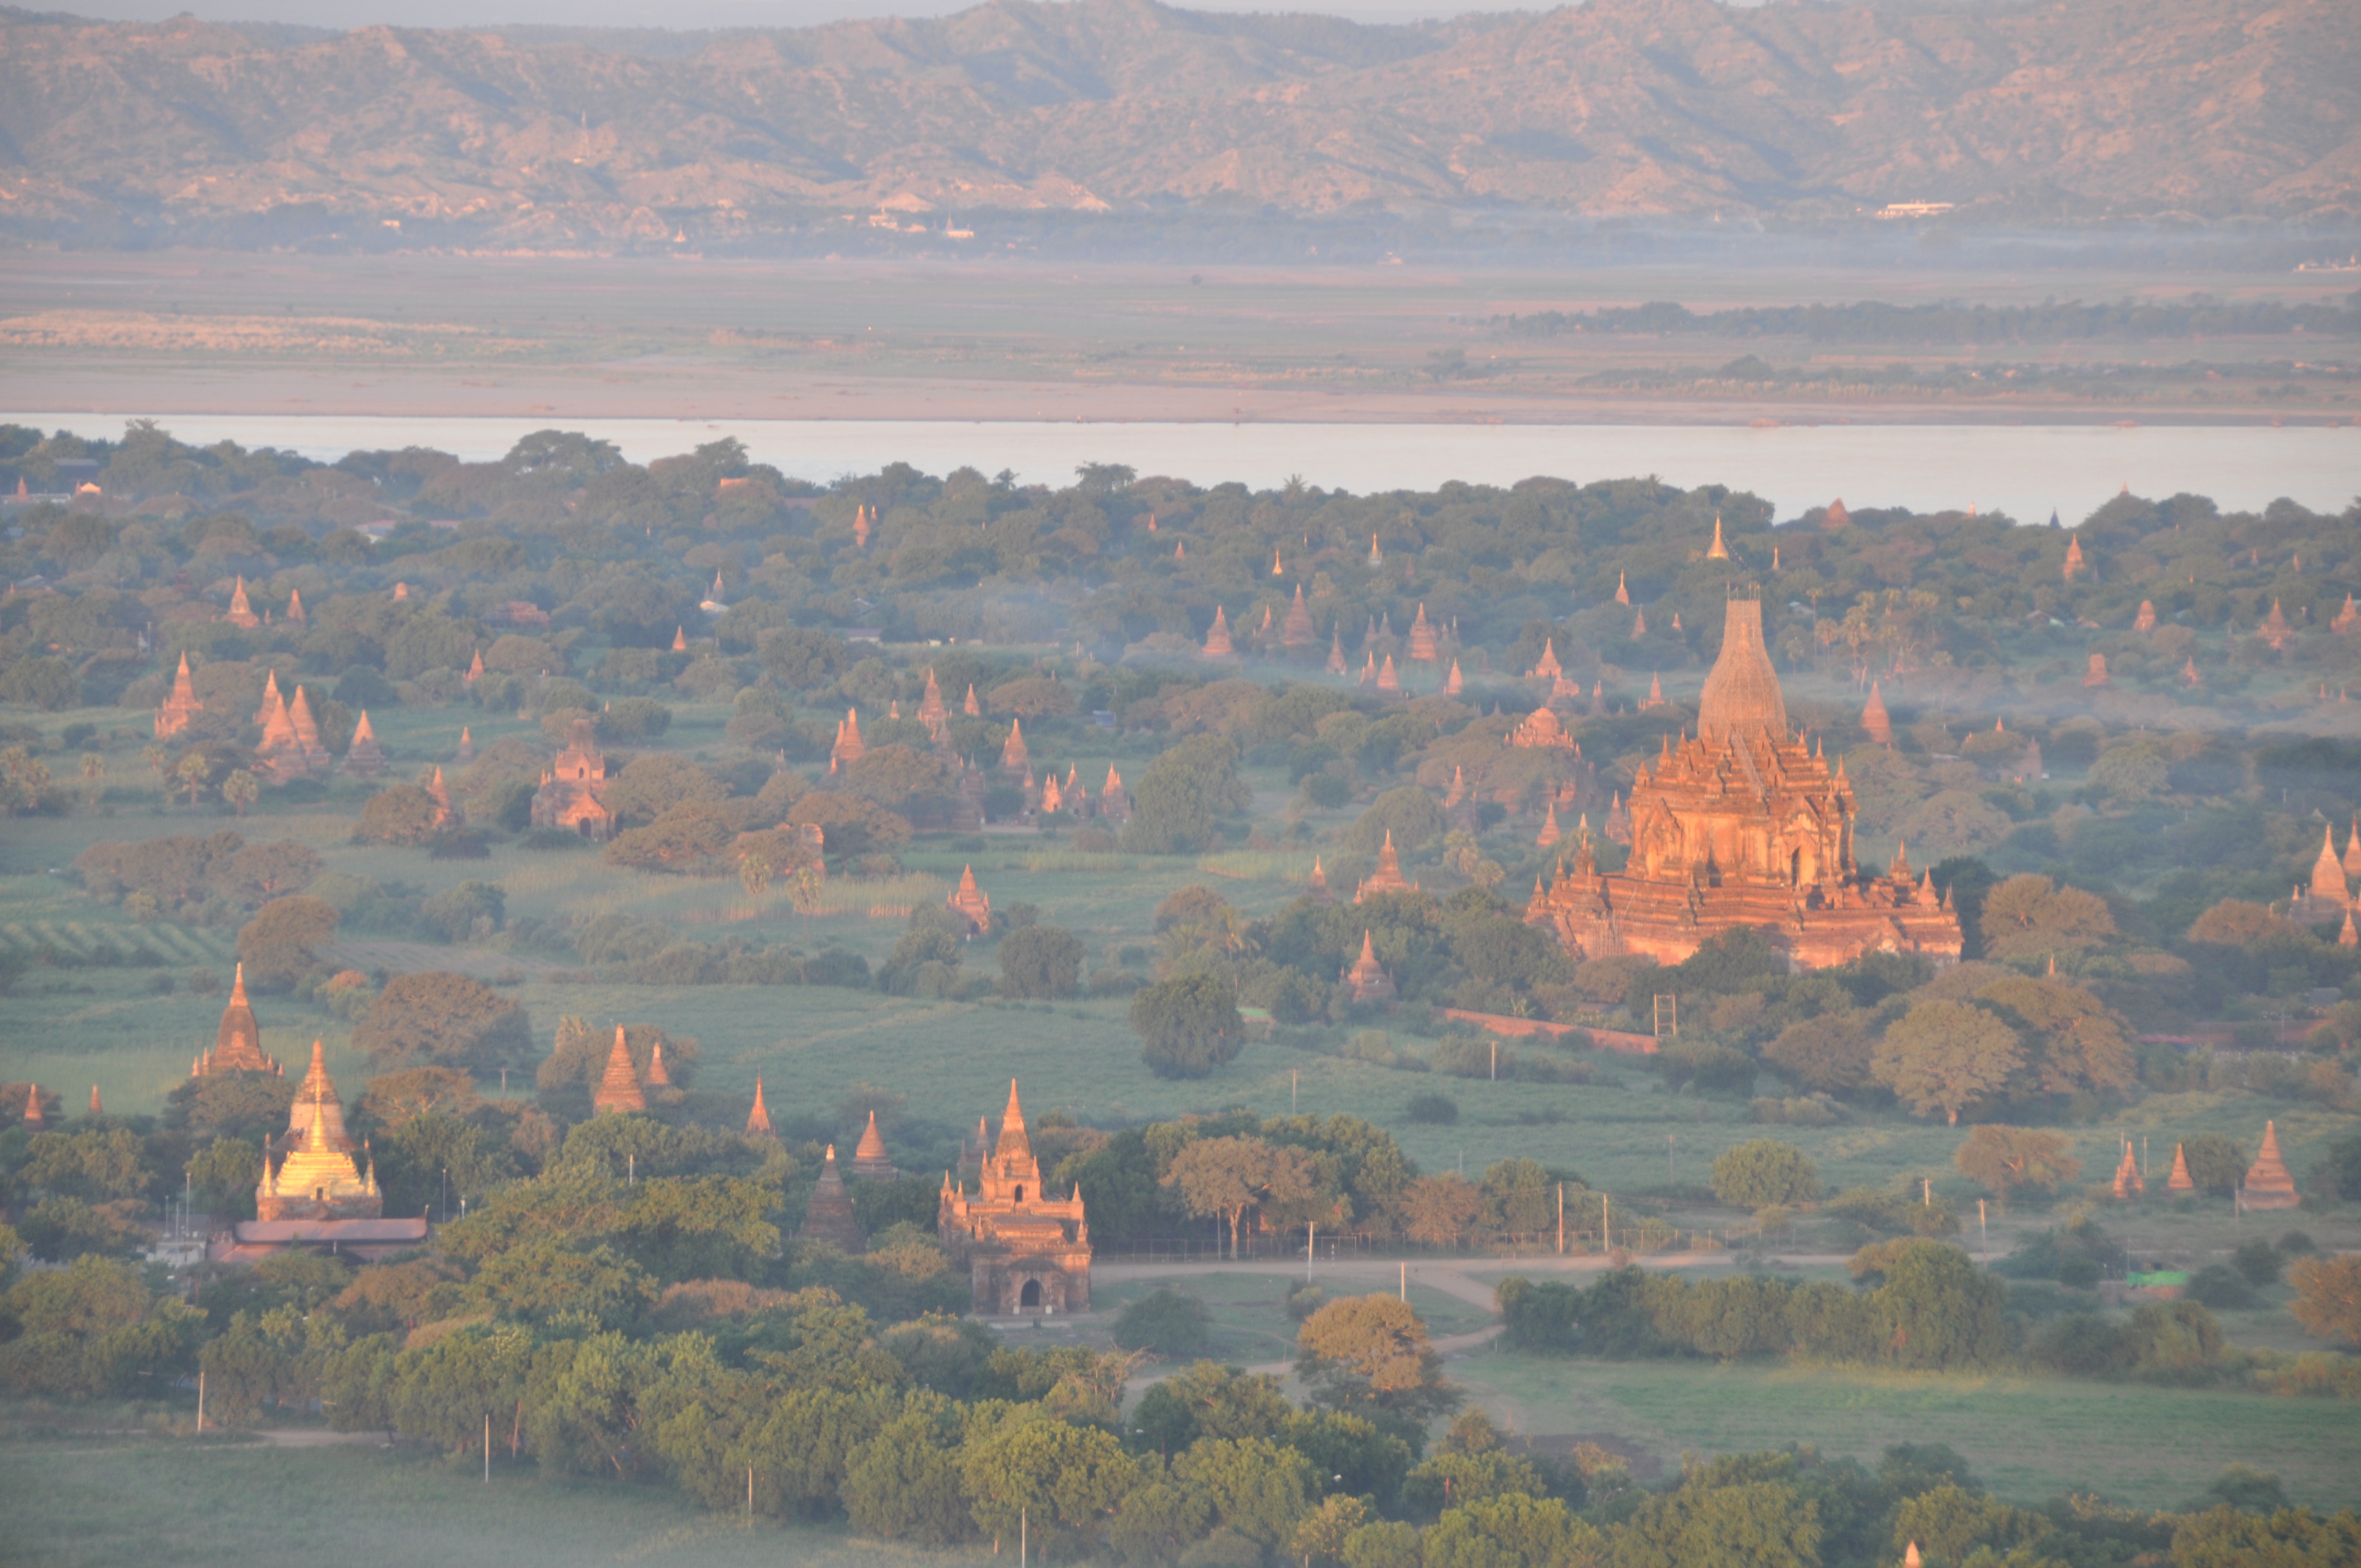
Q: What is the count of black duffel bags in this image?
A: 0